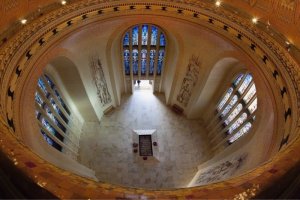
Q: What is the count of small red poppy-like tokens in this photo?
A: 4